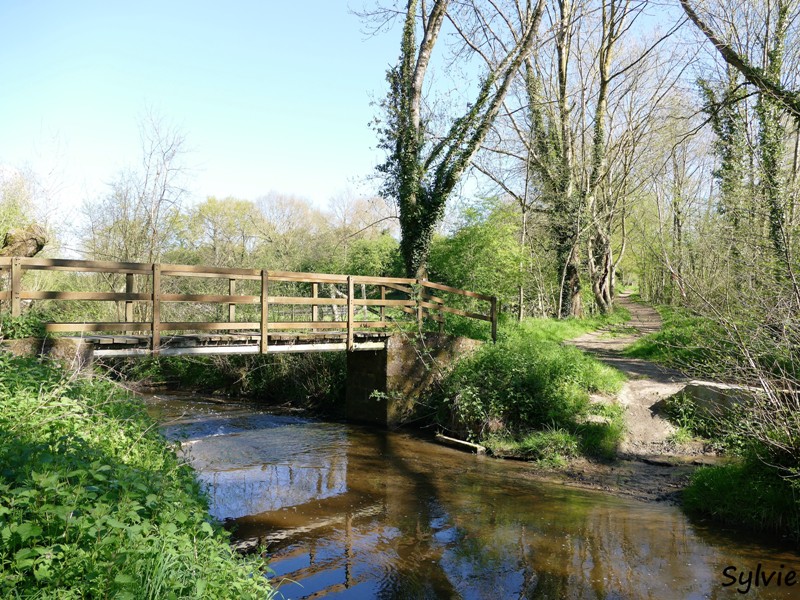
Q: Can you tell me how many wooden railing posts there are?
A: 11